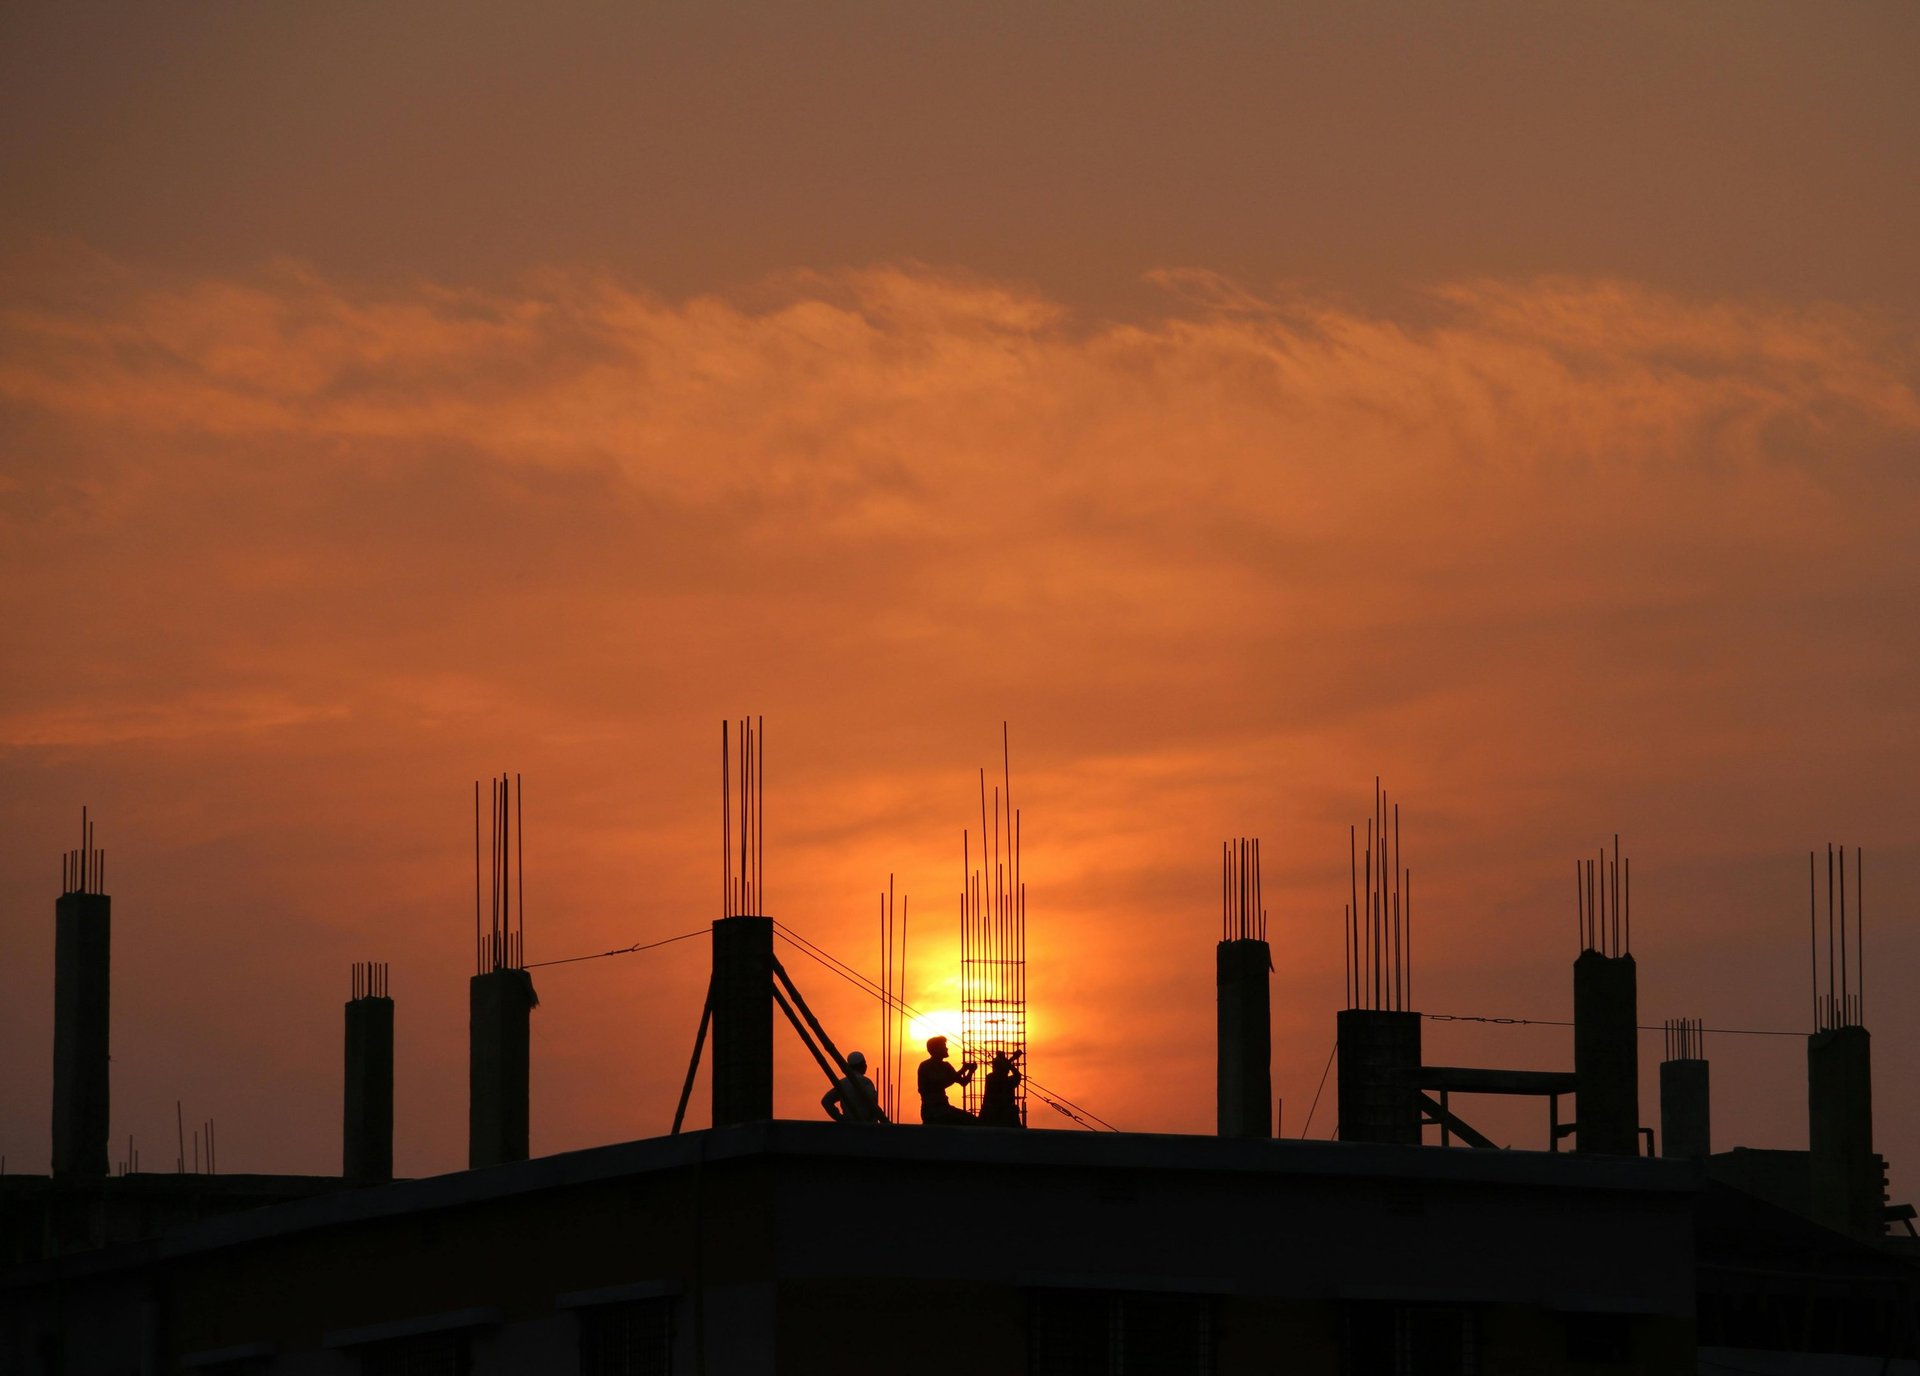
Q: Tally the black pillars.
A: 9